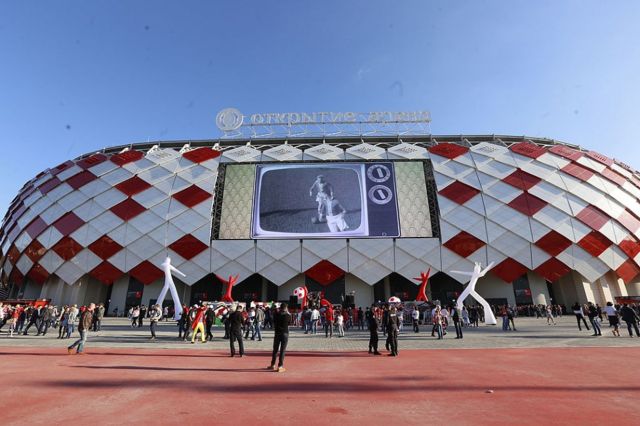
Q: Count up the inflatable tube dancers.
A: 4